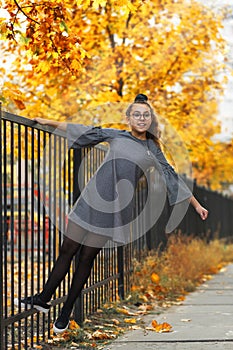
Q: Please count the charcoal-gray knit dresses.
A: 1